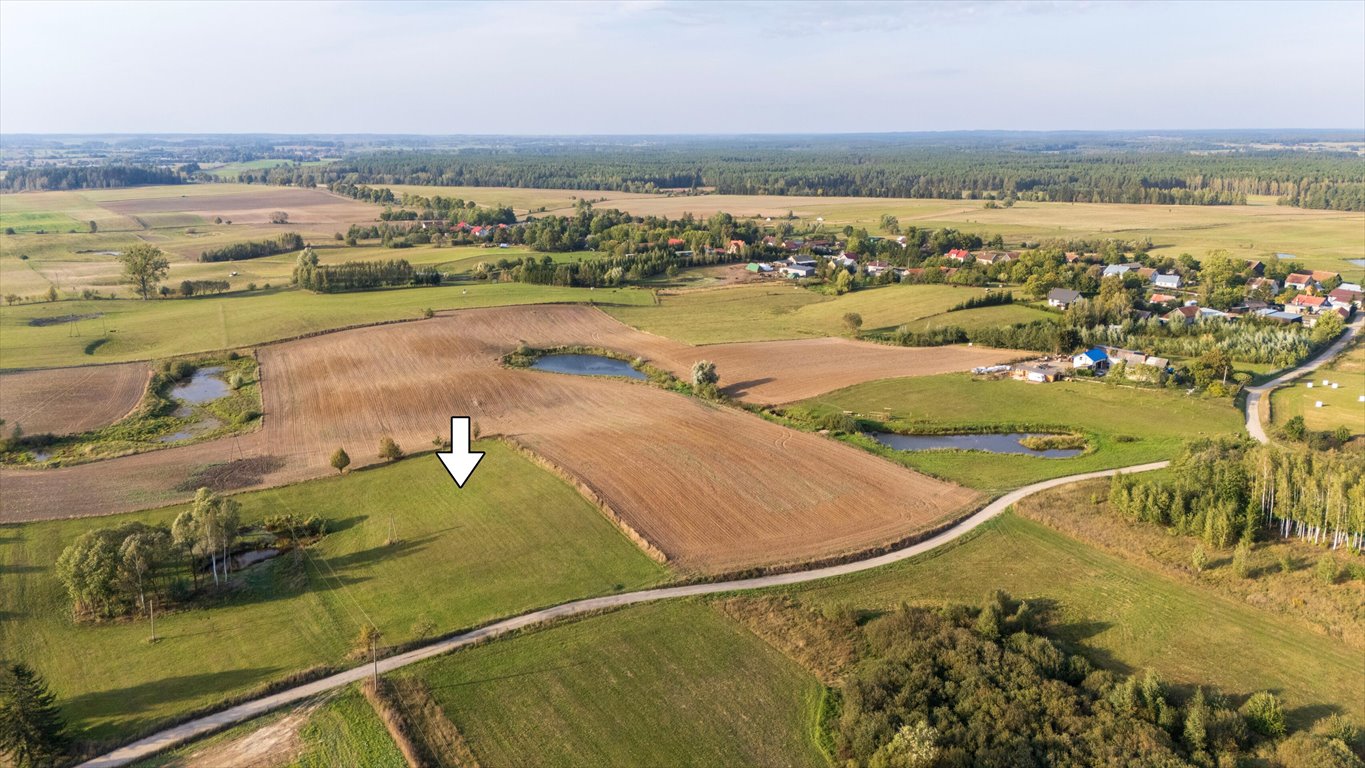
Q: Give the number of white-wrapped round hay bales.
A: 5